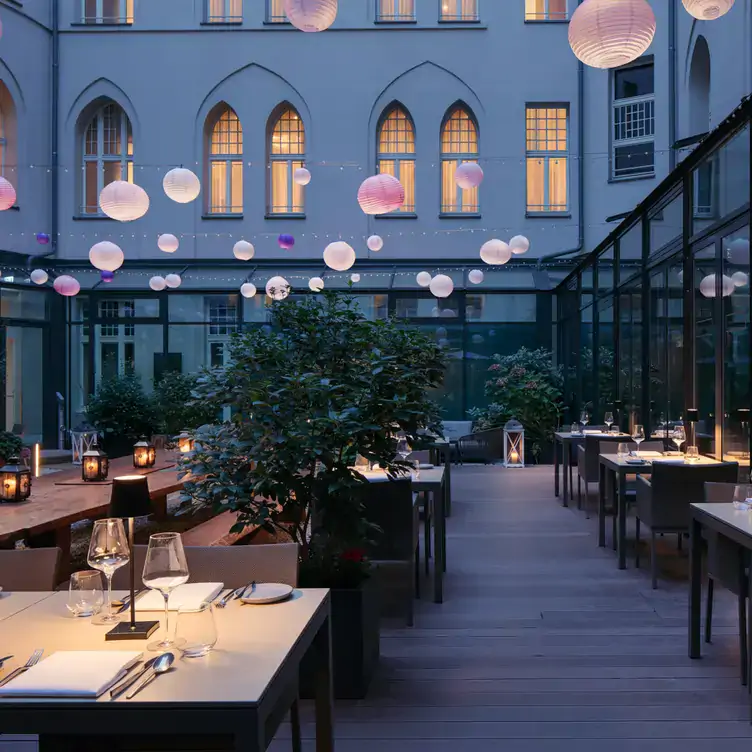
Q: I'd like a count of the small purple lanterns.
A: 3